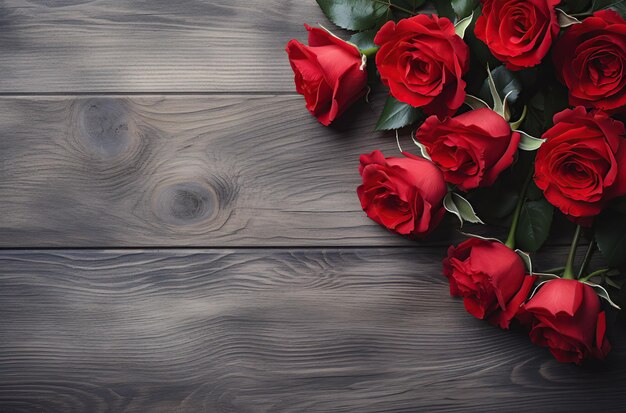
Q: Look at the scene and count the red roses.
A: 9